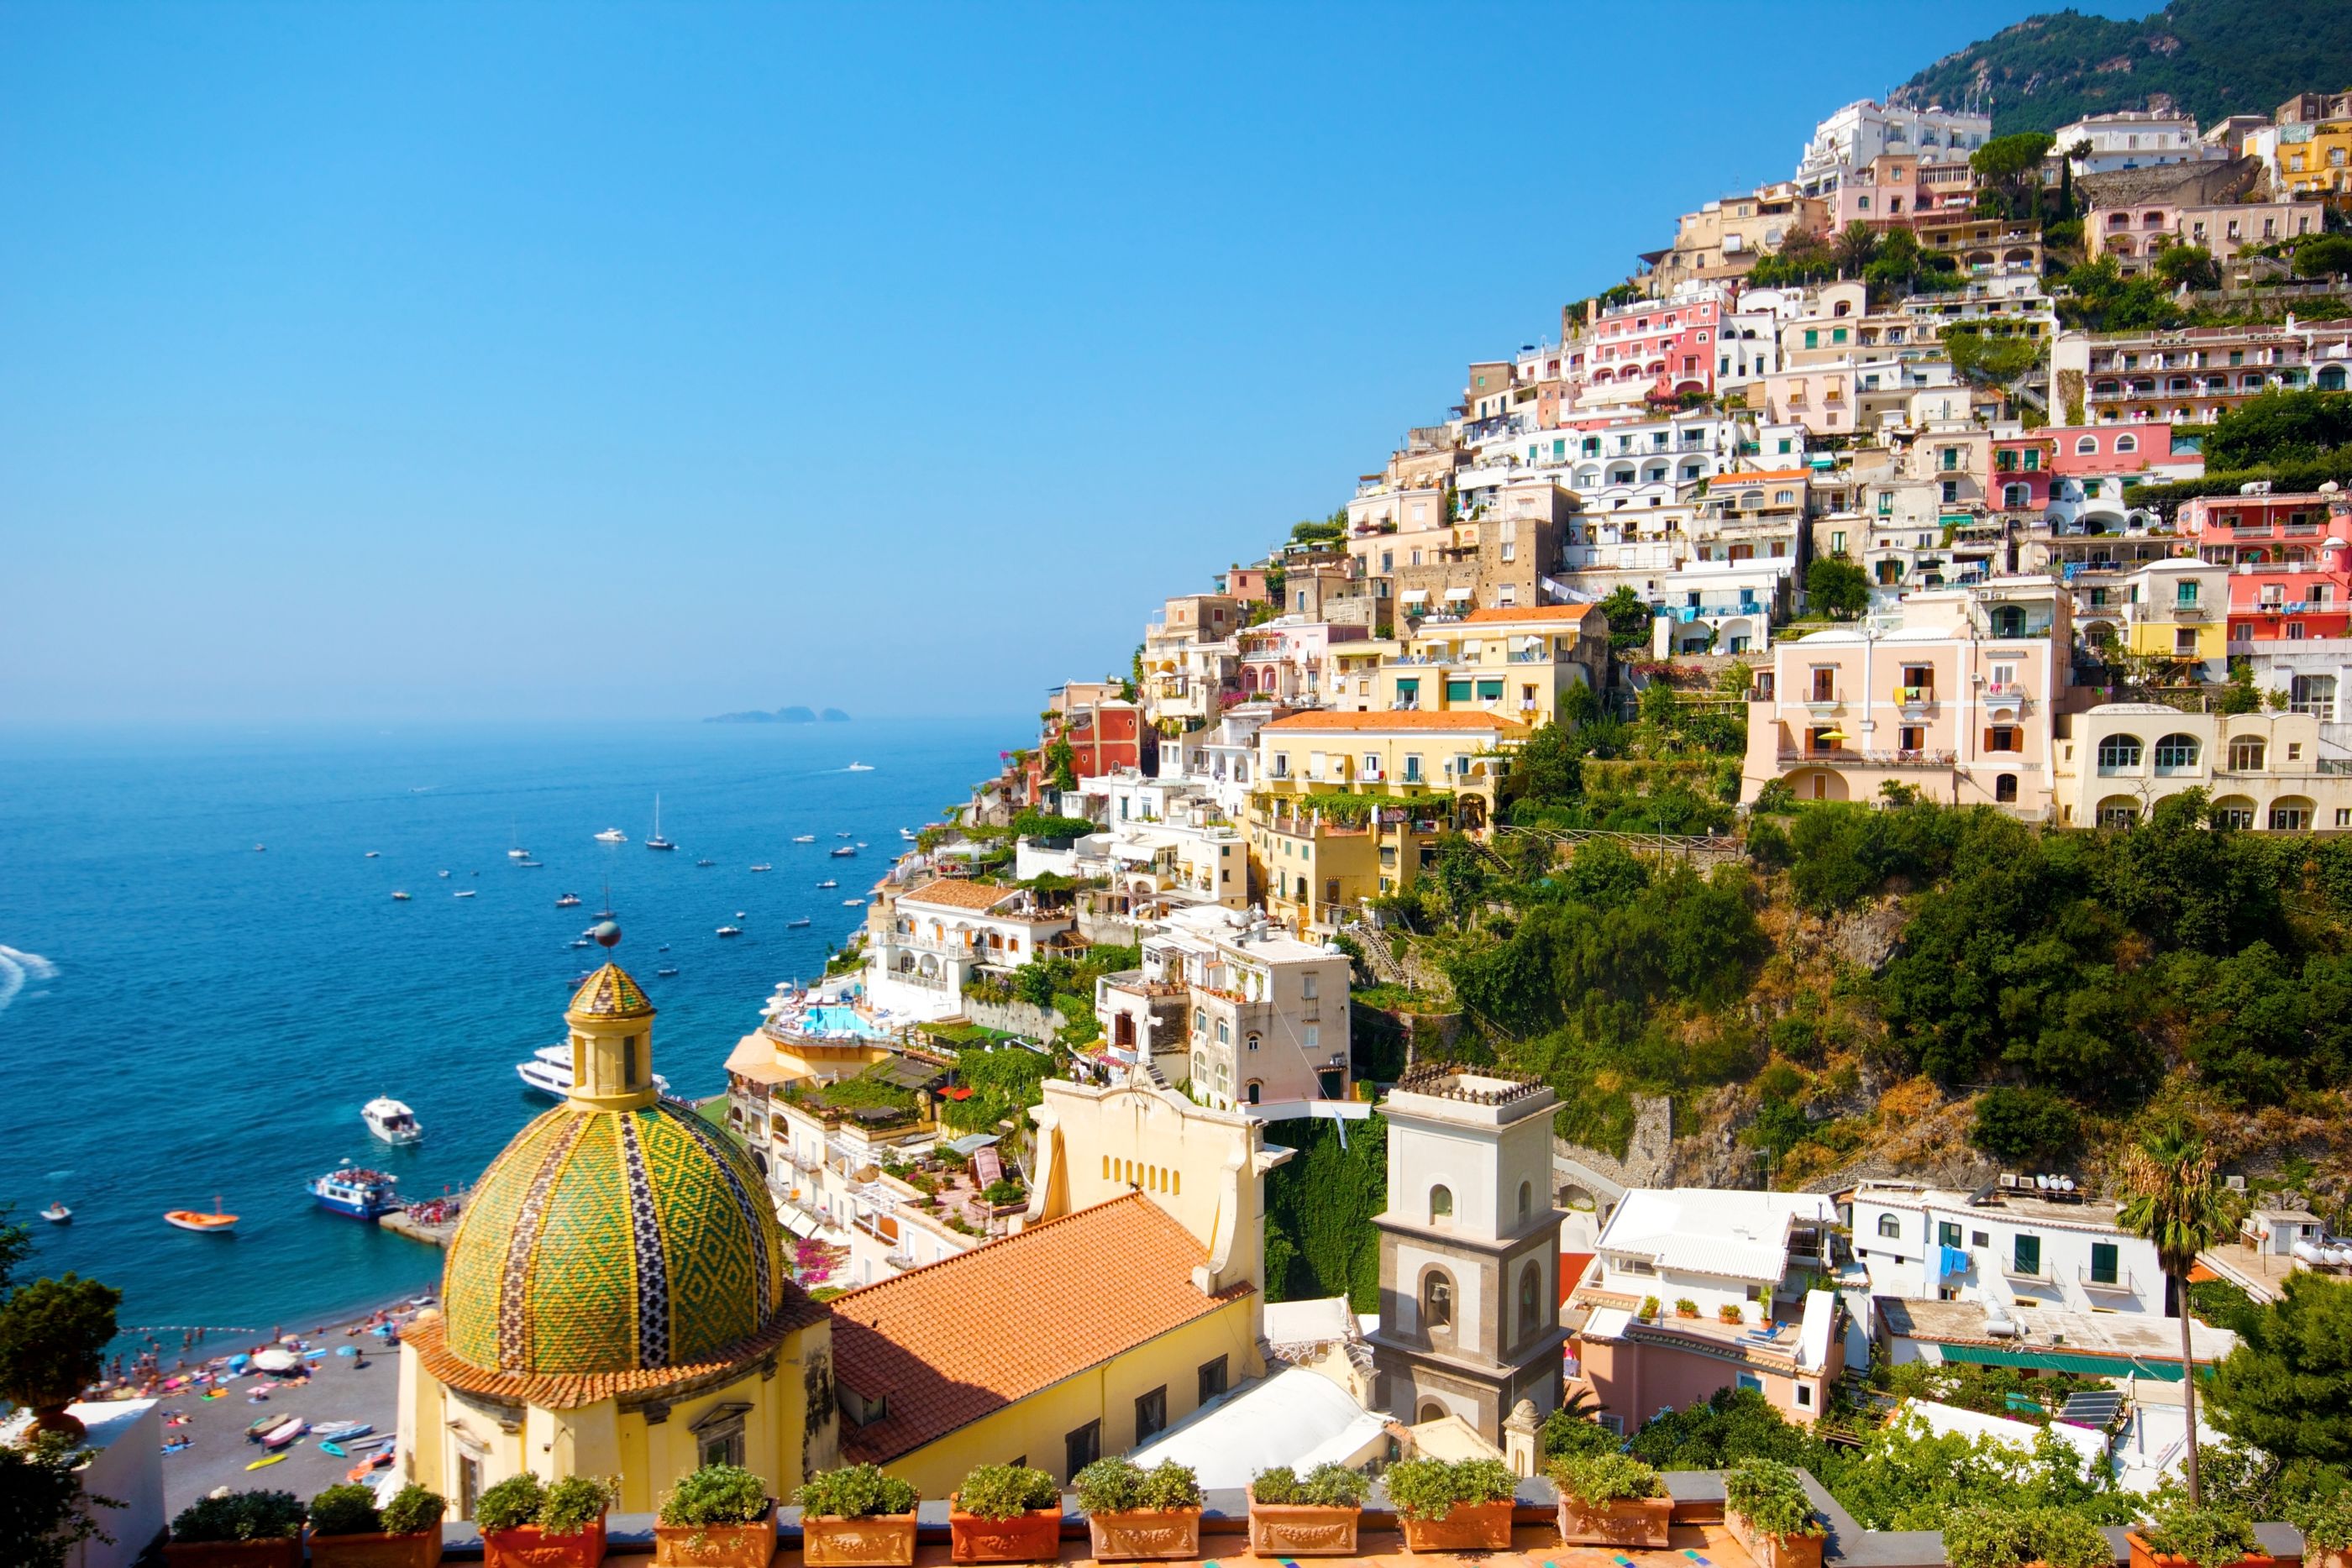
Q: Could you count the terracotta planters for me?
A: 14